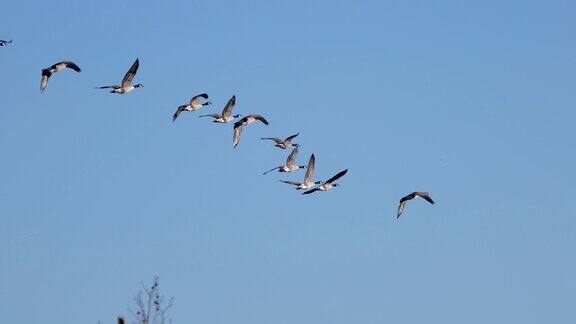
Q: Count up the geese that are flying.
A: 11